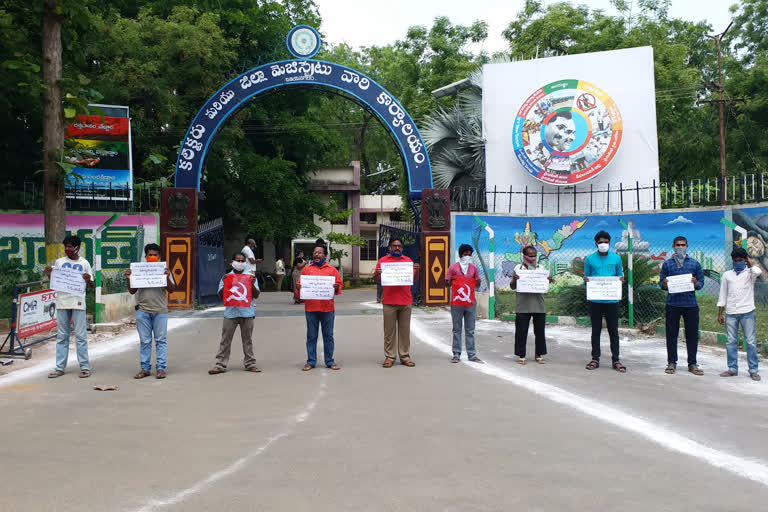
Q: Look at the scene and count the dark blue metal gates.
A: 2